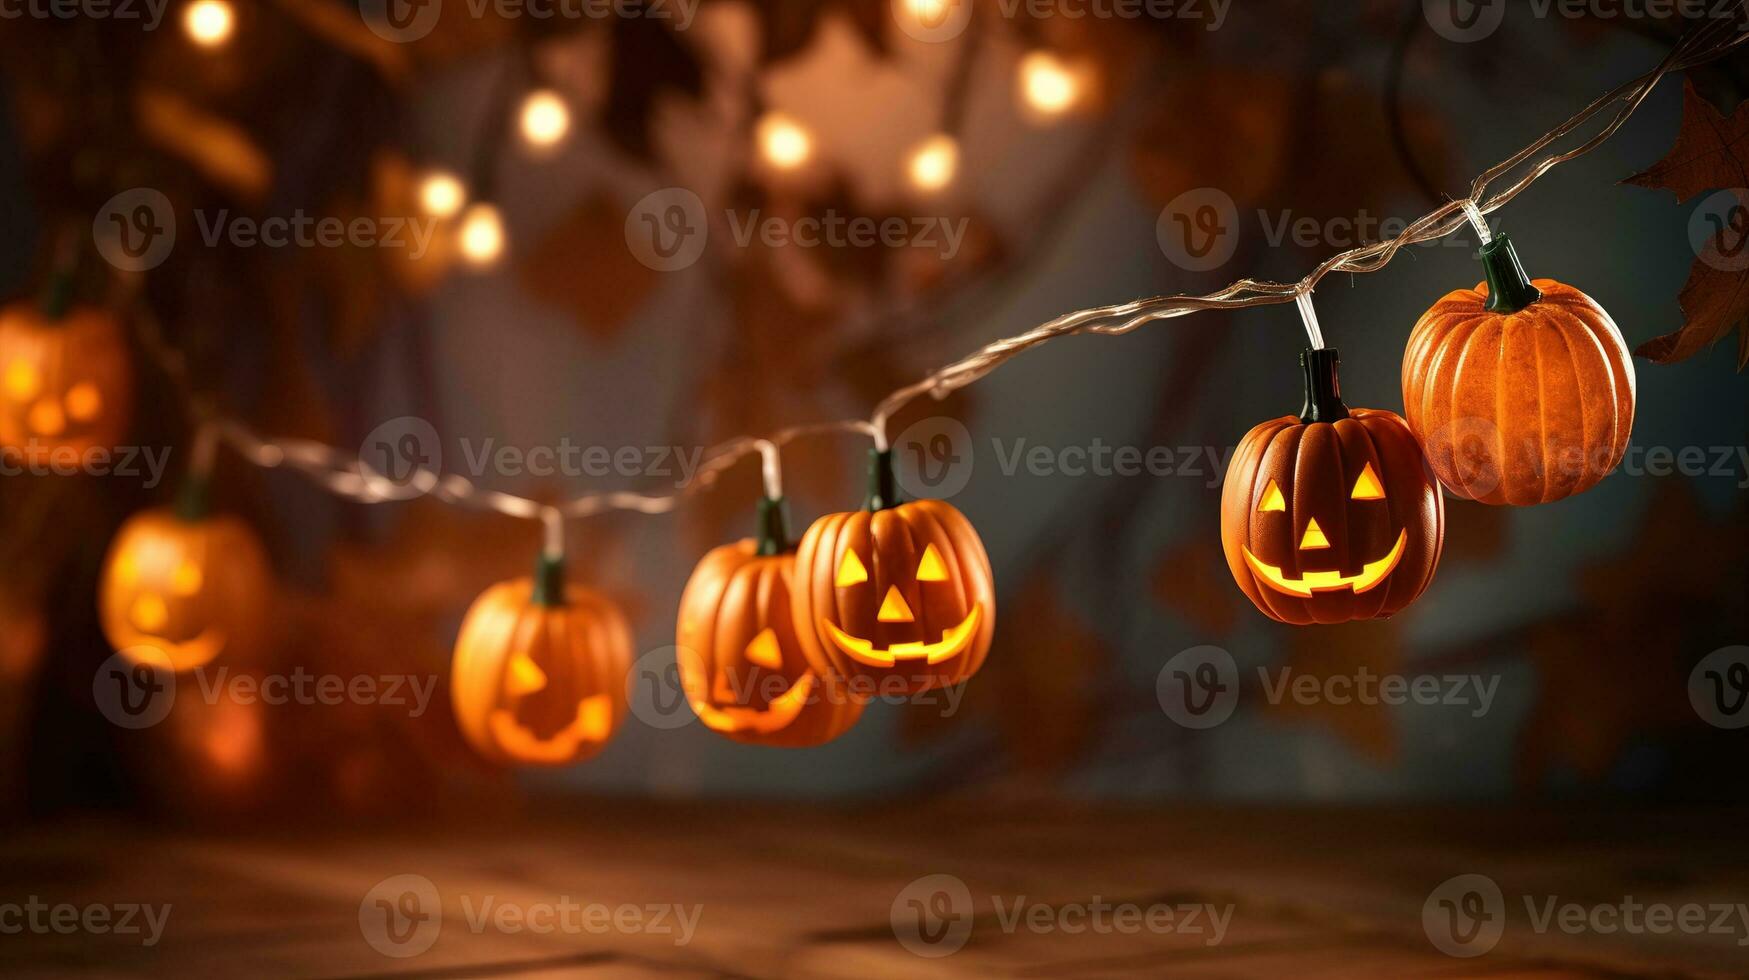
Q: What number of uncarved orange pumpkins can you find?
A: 1